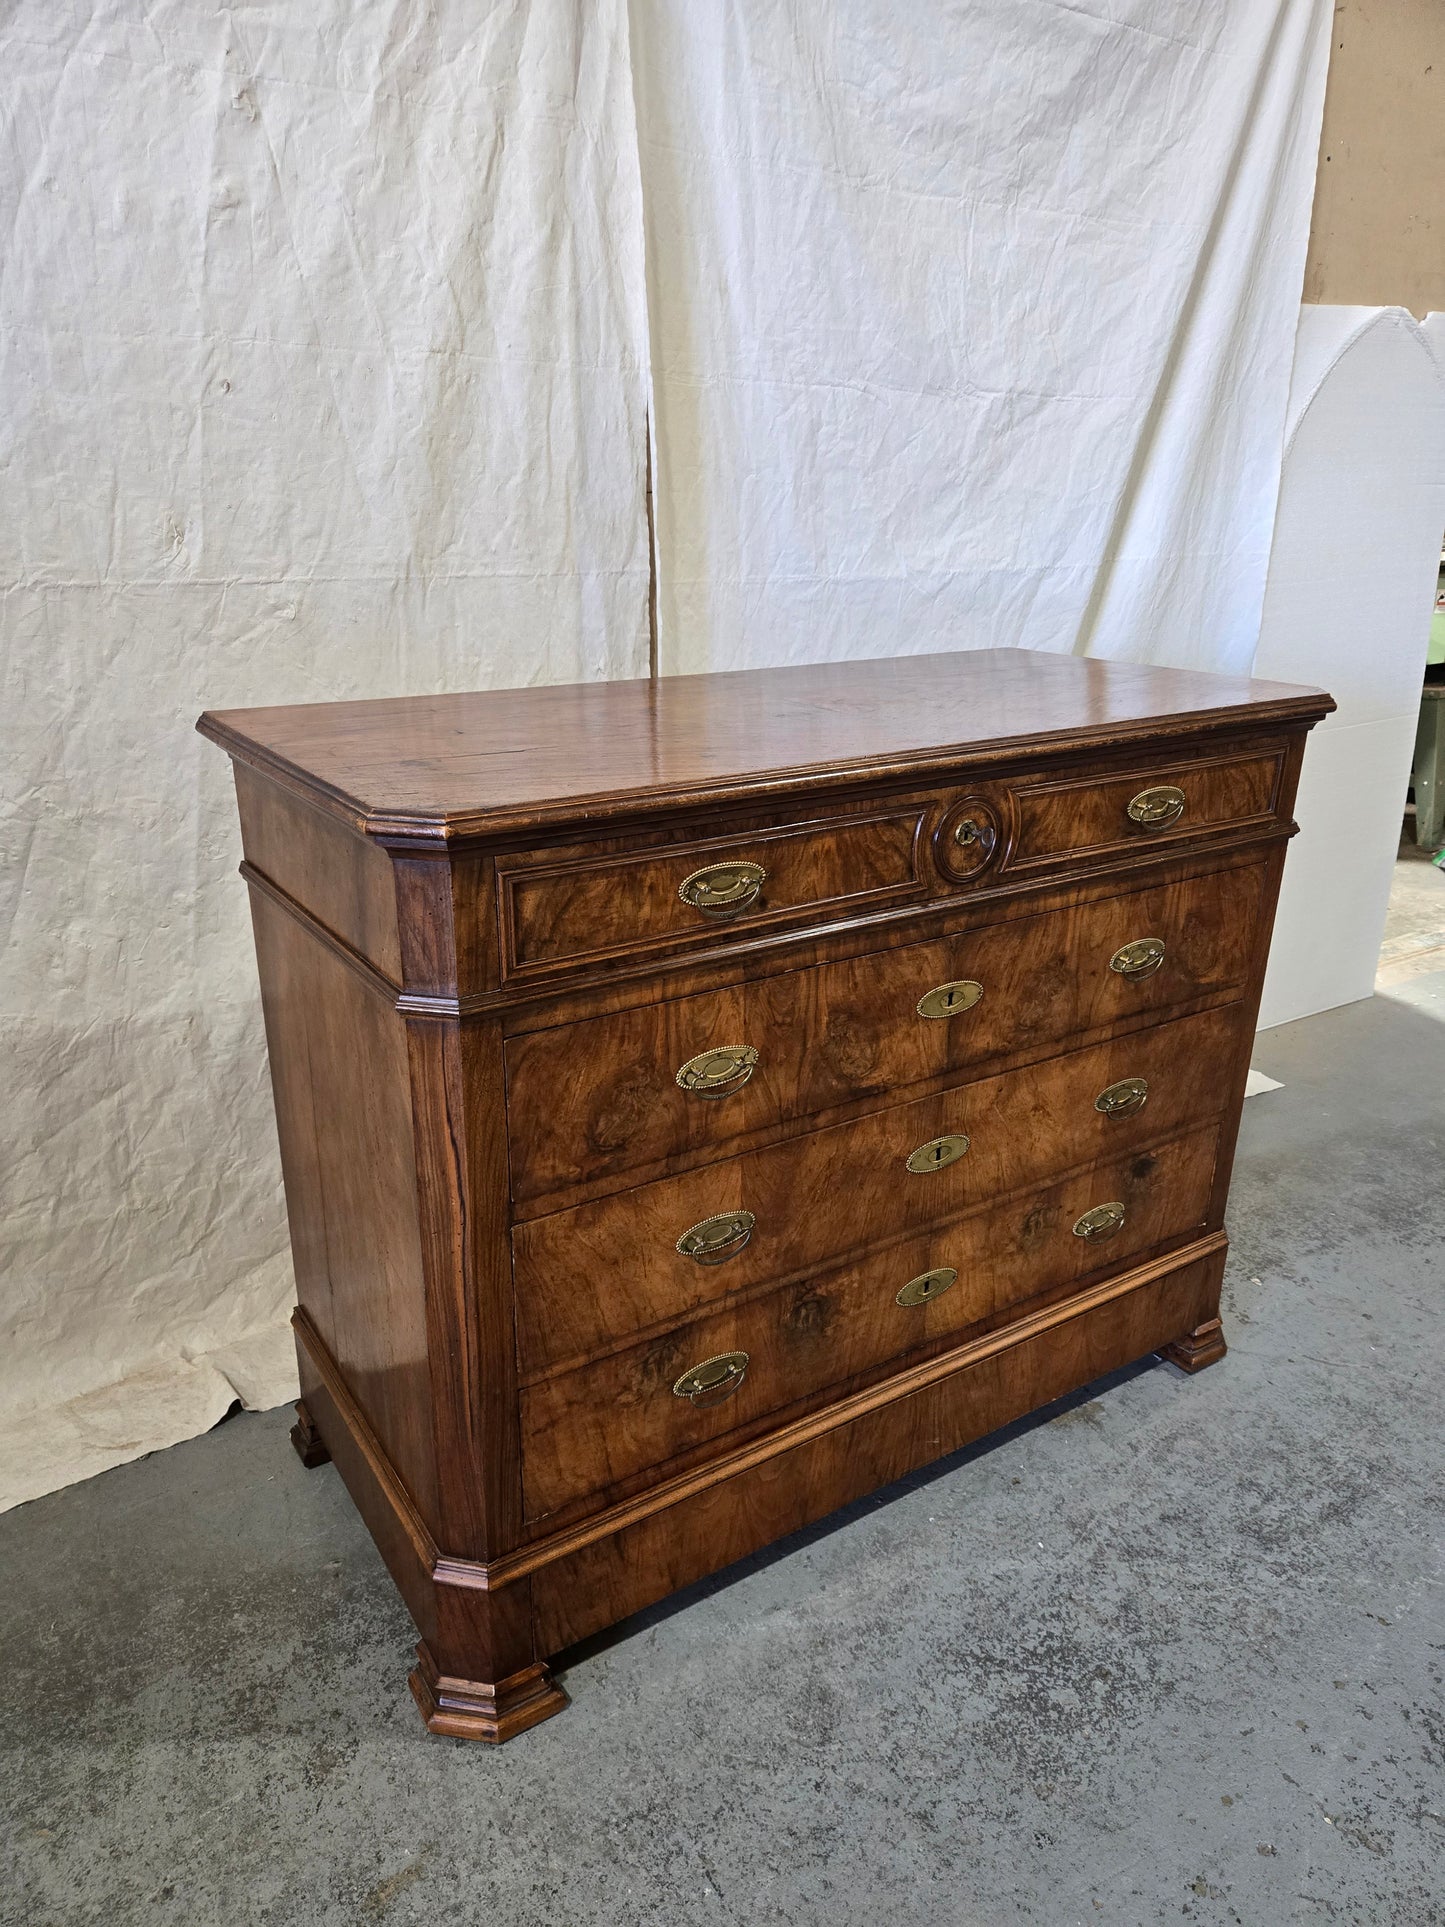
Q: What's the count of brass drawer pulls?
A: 8